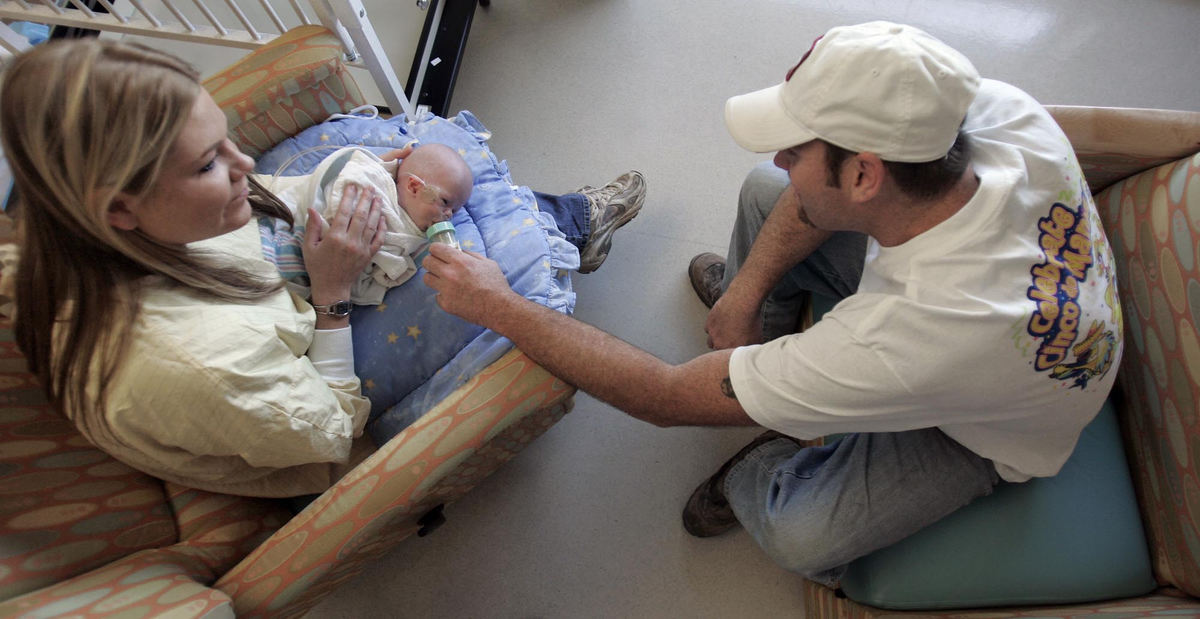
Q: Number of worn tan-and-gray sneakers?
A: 1